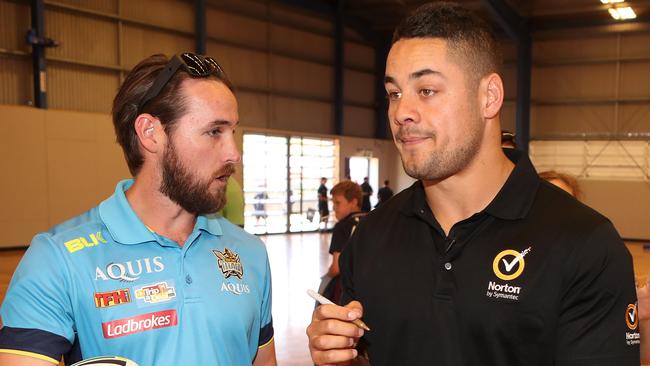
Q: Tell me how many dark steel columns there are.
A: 5